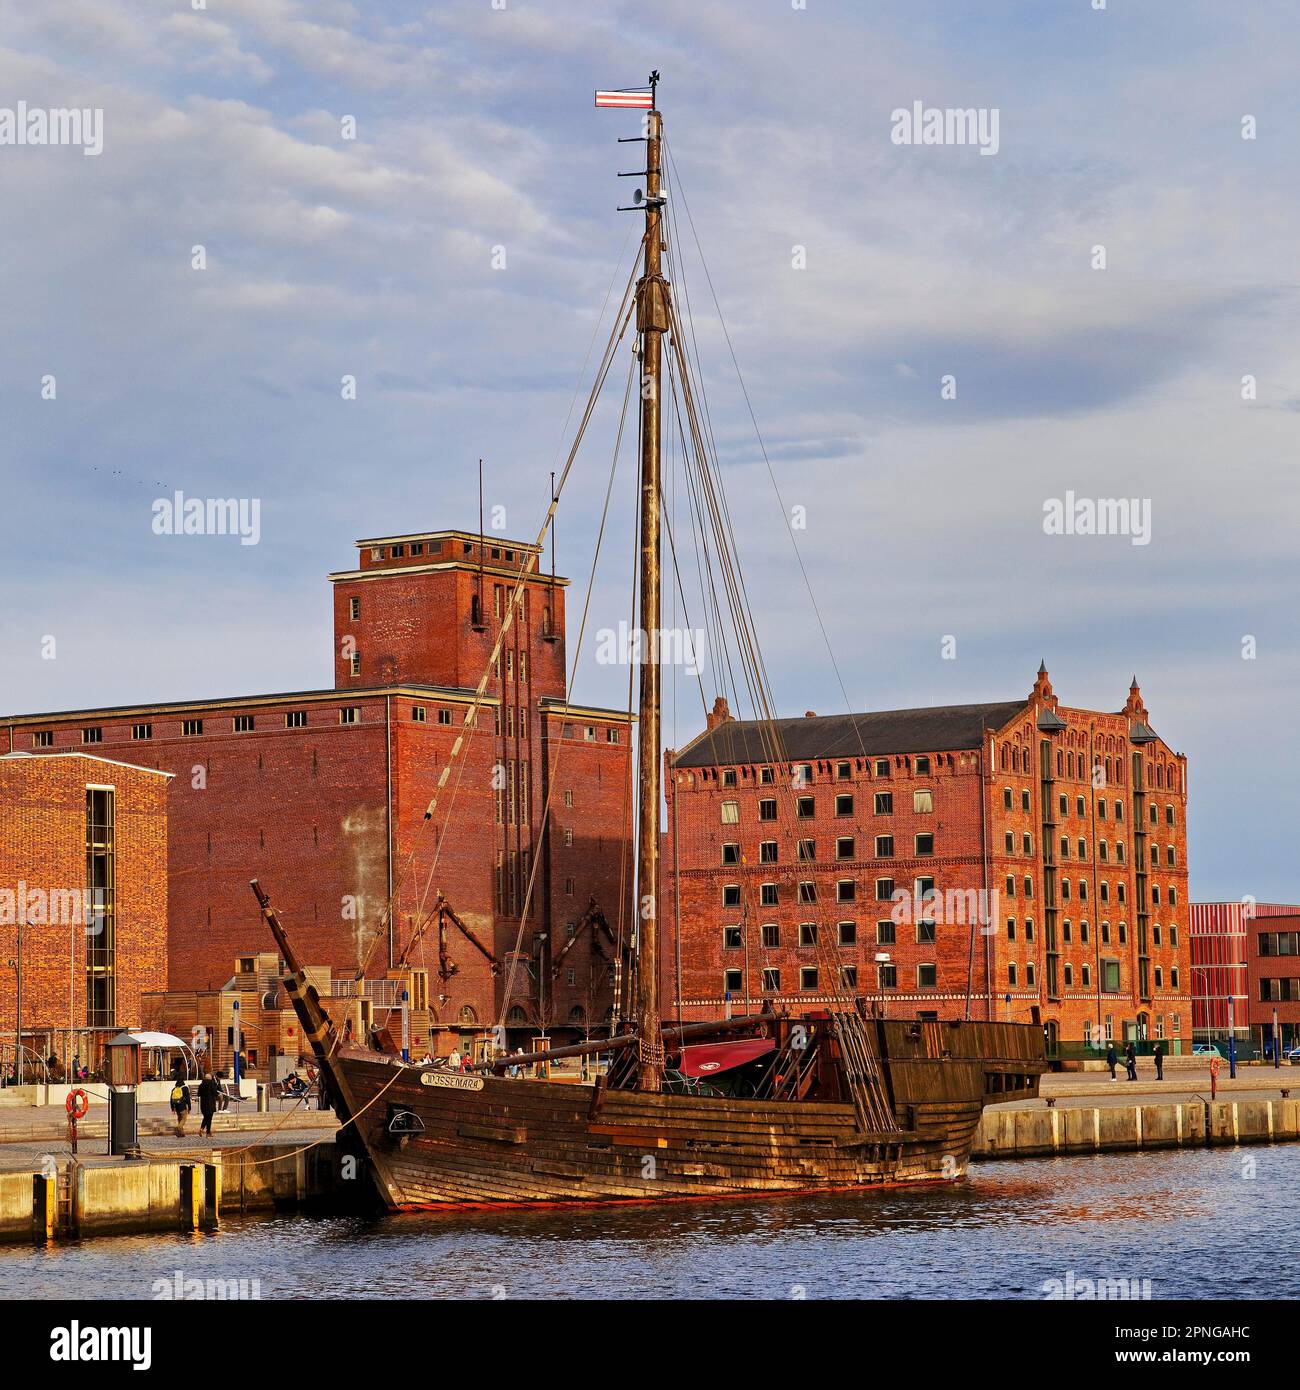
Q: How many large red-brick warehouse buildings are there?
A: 2